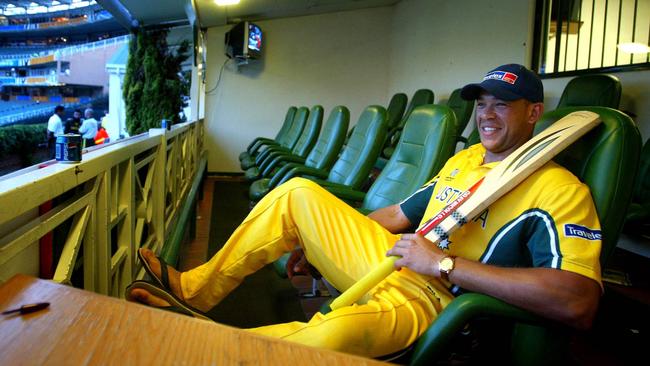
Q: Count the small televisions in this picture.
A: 1